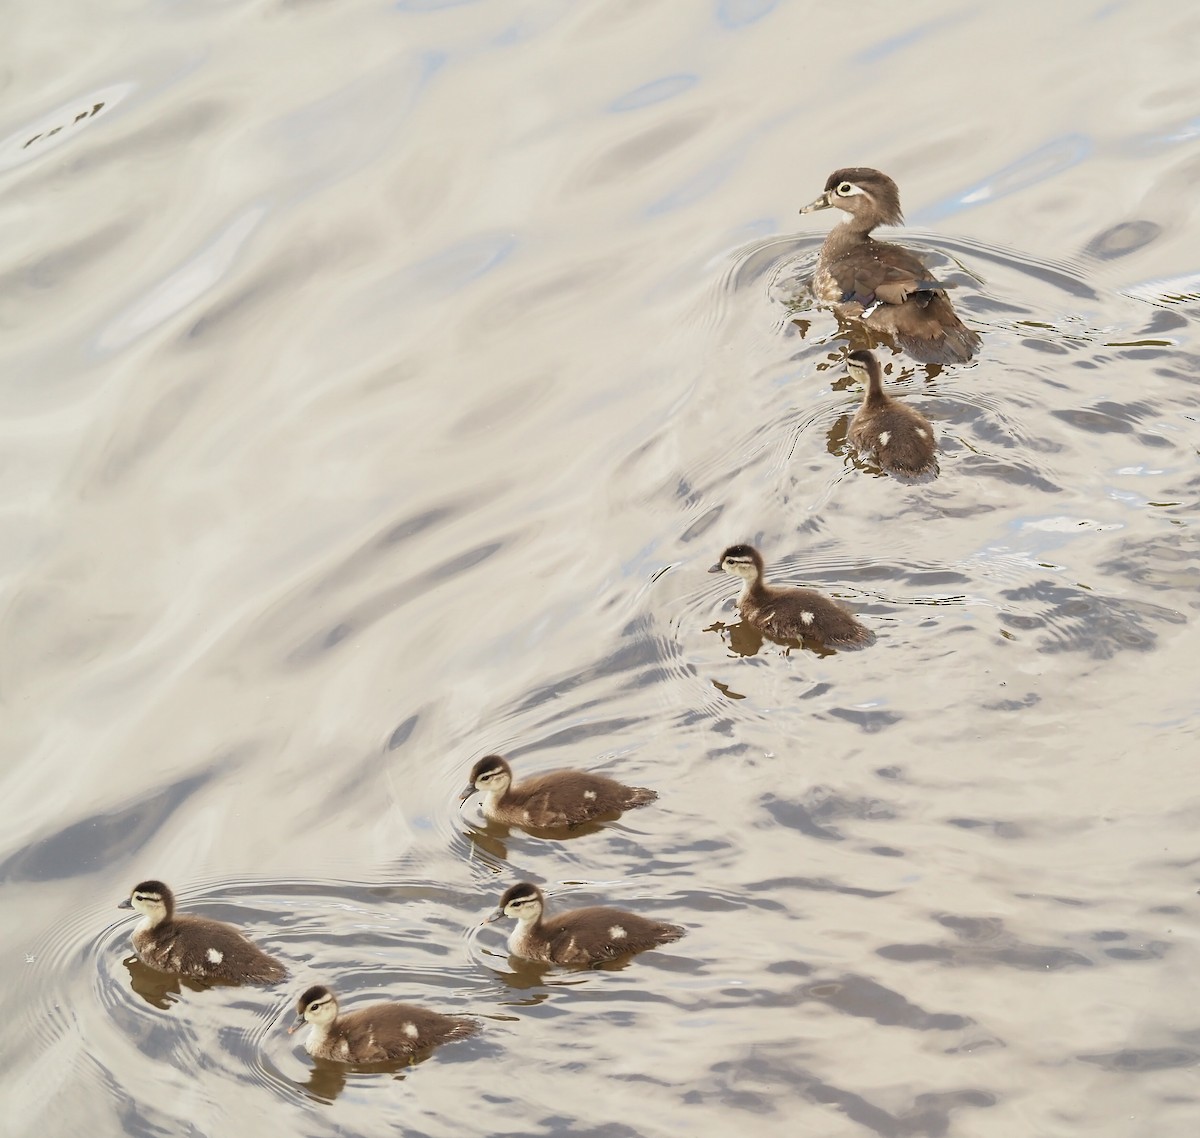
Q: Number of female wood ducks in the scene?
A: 1